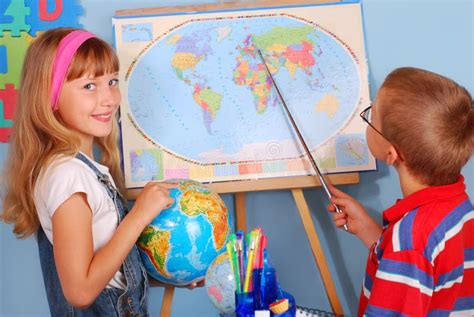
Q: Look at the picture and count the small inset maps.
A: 3